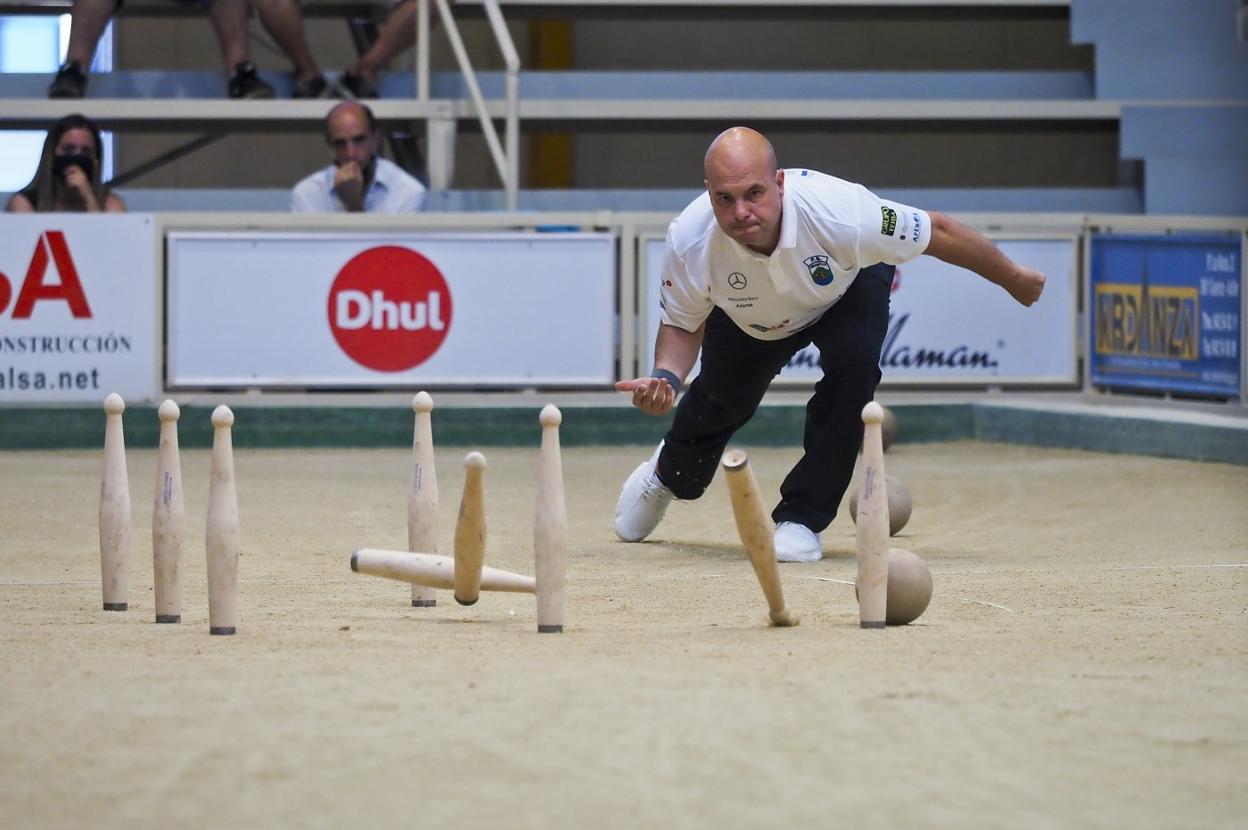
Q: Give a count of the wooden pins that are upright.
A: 6